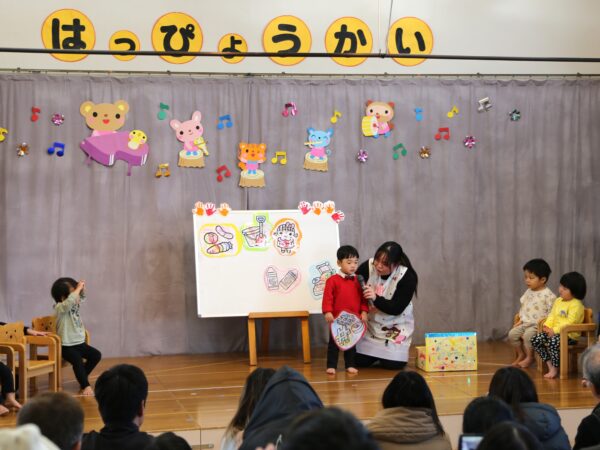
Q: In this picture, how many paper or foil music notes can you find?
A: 15